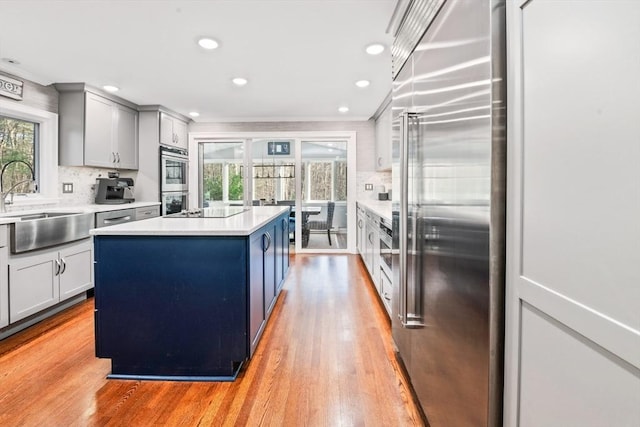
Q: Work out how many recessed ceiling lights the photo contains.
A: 7